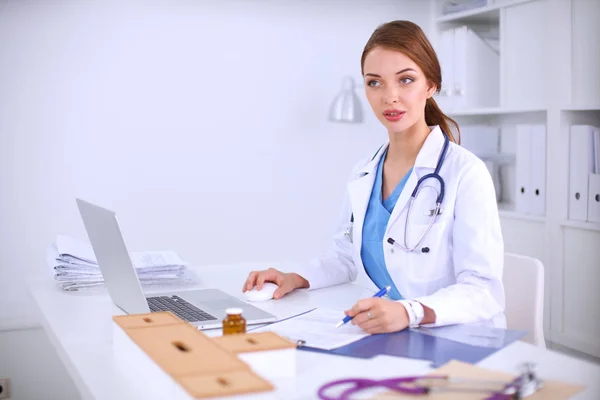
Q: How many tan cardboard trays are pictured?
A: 4